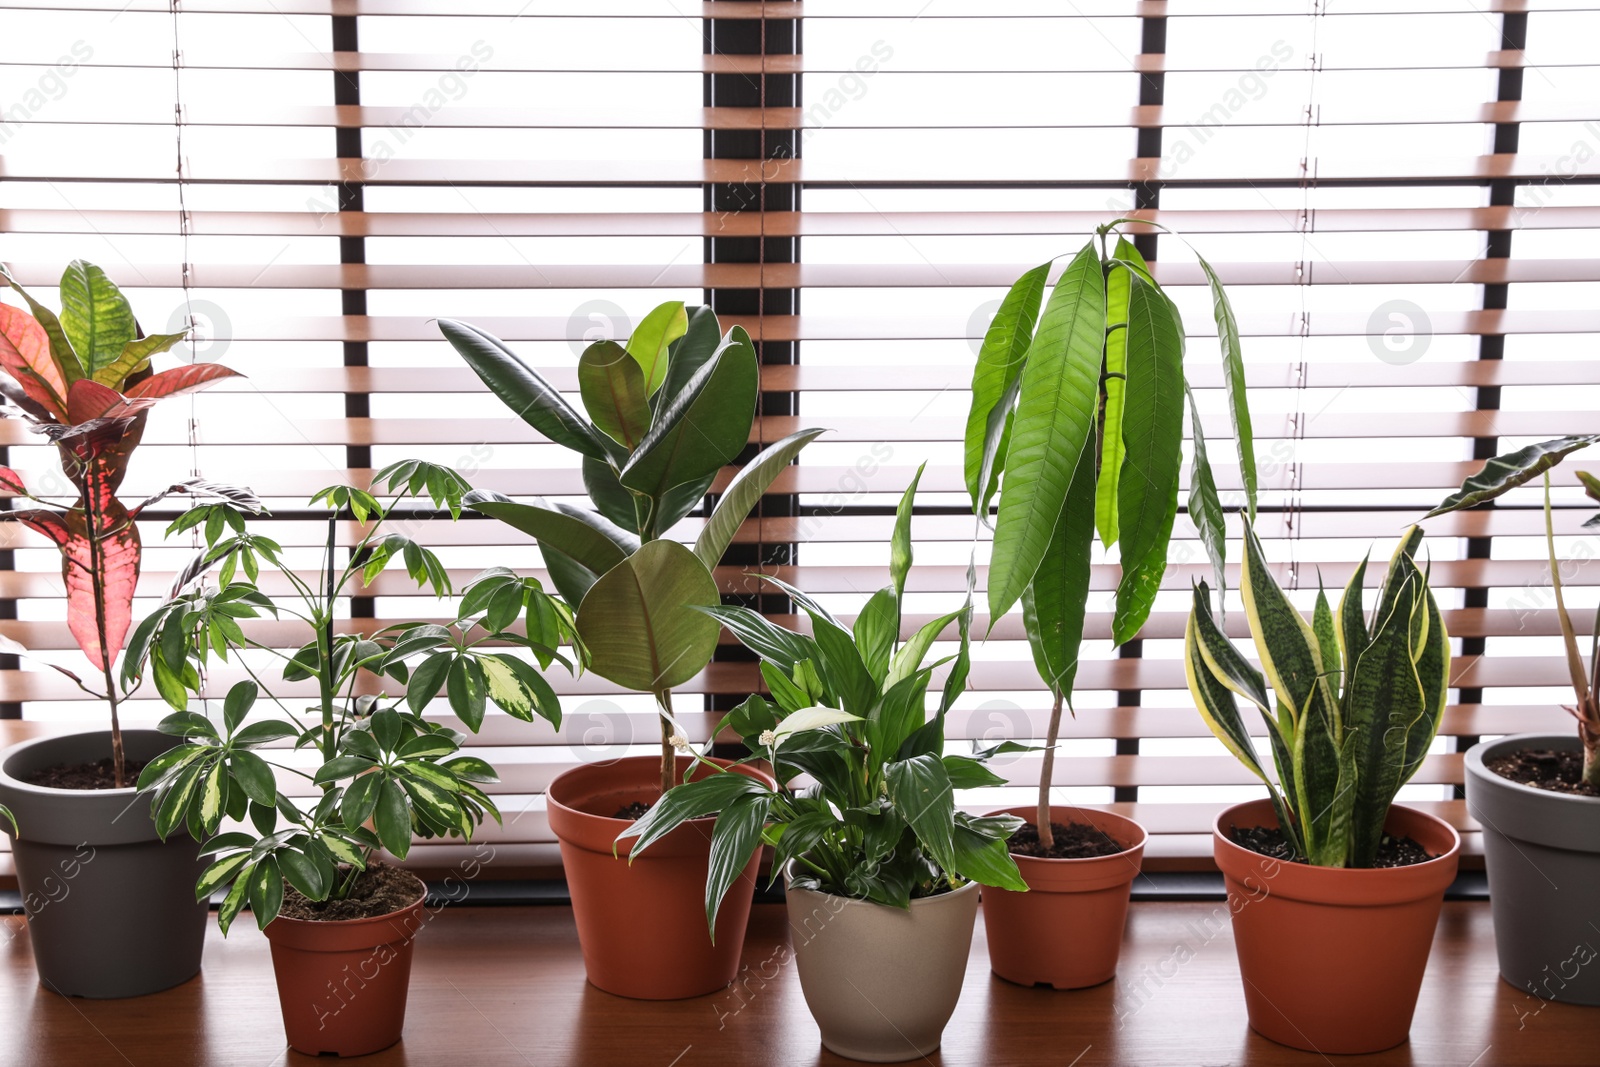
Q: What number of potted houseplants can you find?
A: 7